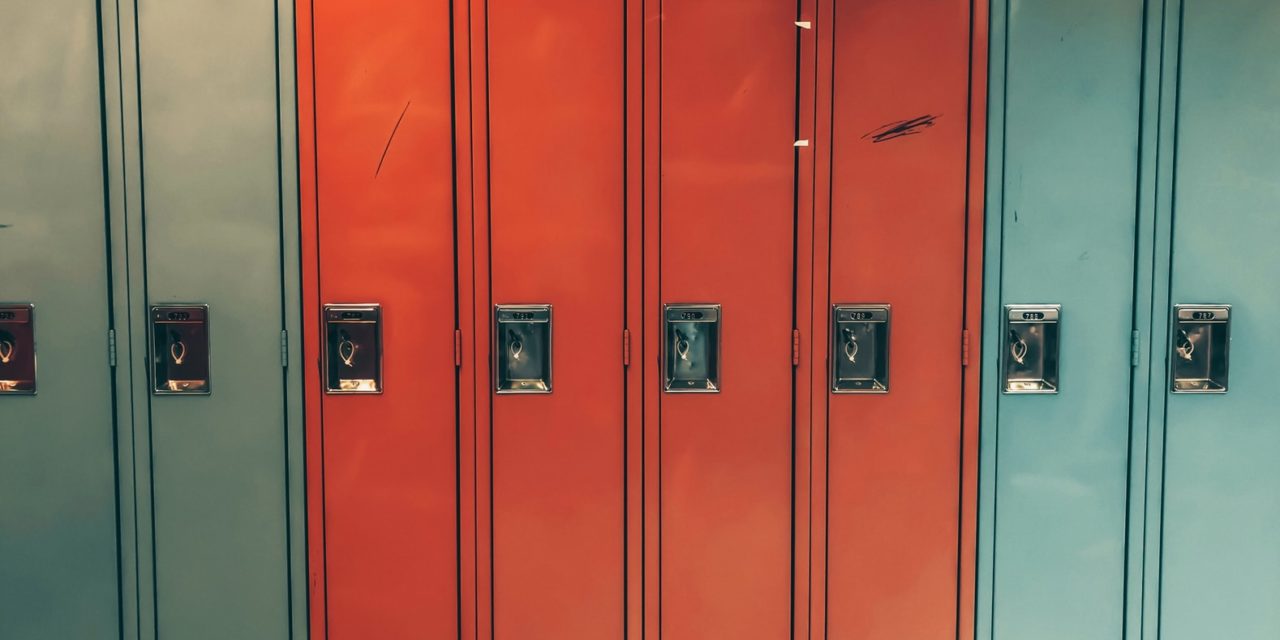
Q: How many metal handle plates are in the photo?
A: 8